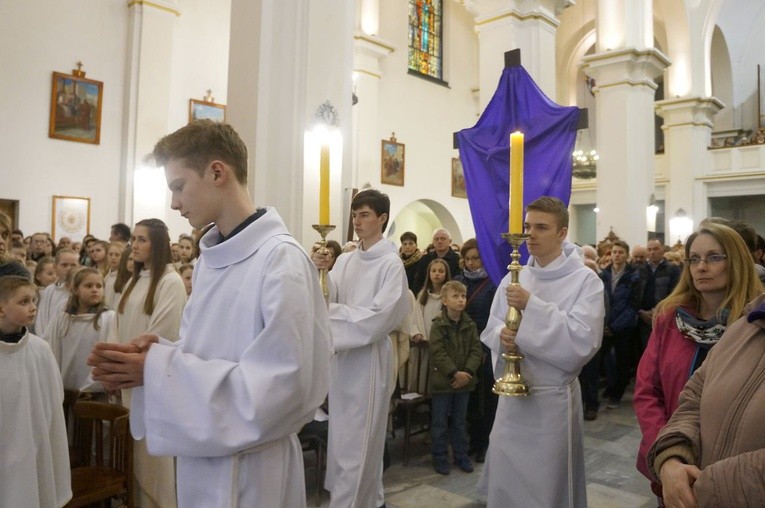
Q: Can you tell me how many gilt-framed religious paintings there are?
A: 4